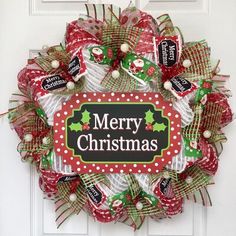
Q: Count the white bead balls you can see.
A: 12